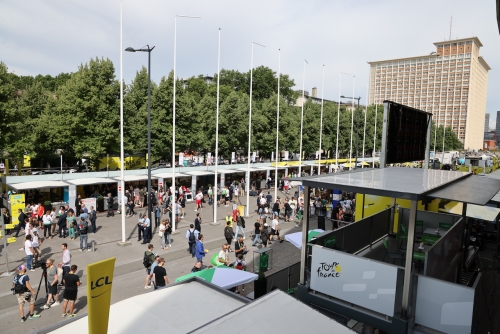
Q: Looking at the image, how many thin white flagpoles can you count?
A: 13